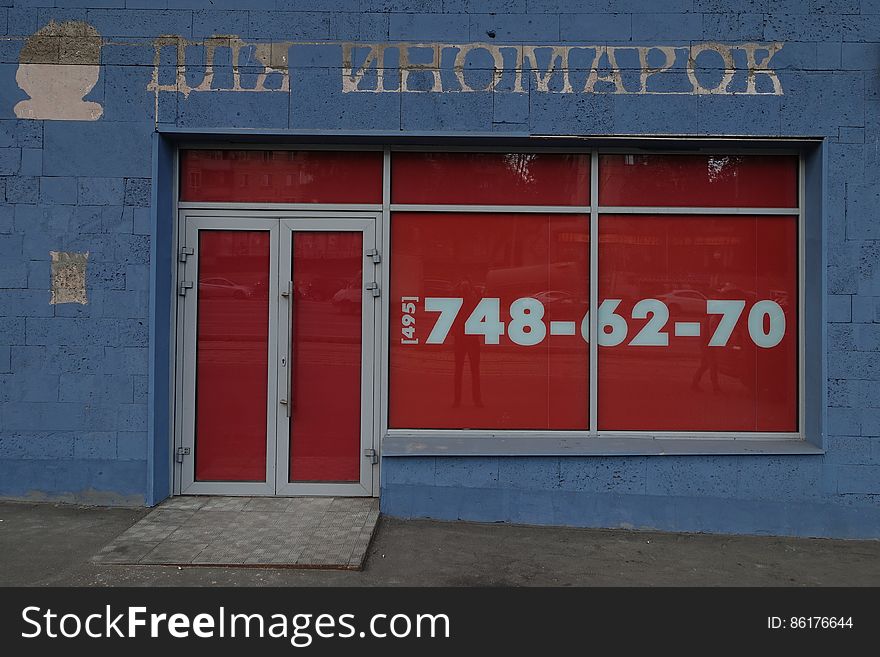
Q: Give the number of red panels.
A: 7